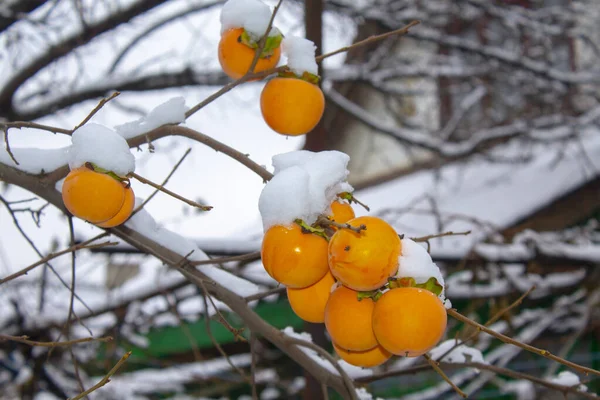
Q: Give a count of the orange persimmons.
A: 11